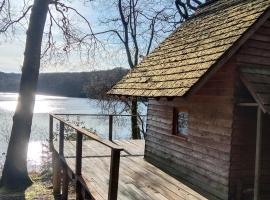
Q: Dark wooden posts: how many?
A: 5